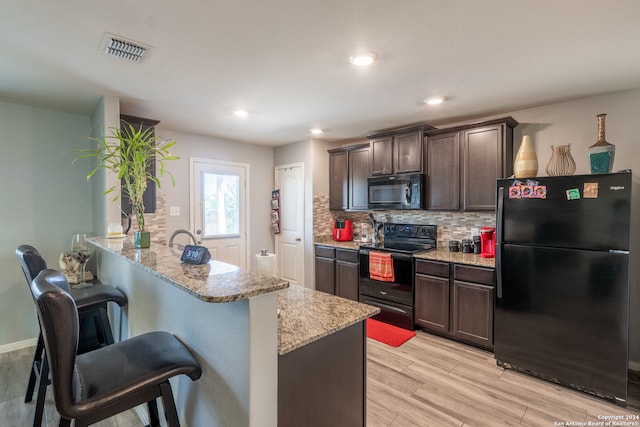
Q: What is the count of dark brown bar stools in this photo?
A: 2